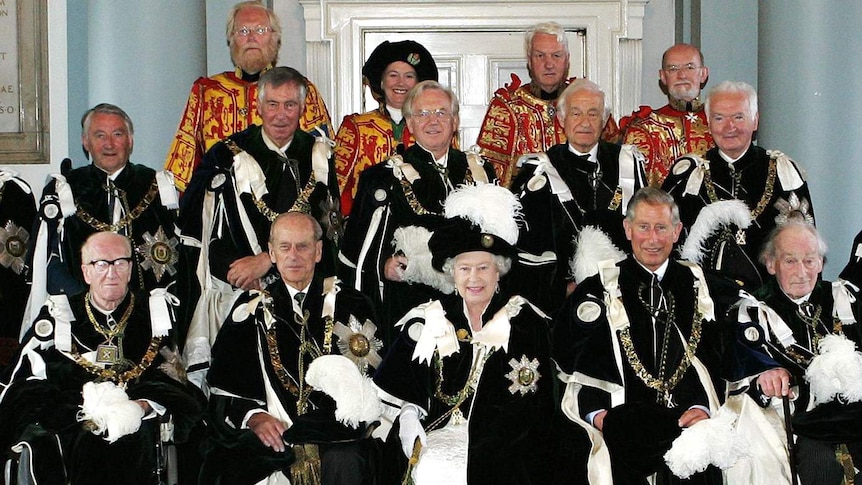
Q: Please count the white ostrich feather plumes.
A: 8